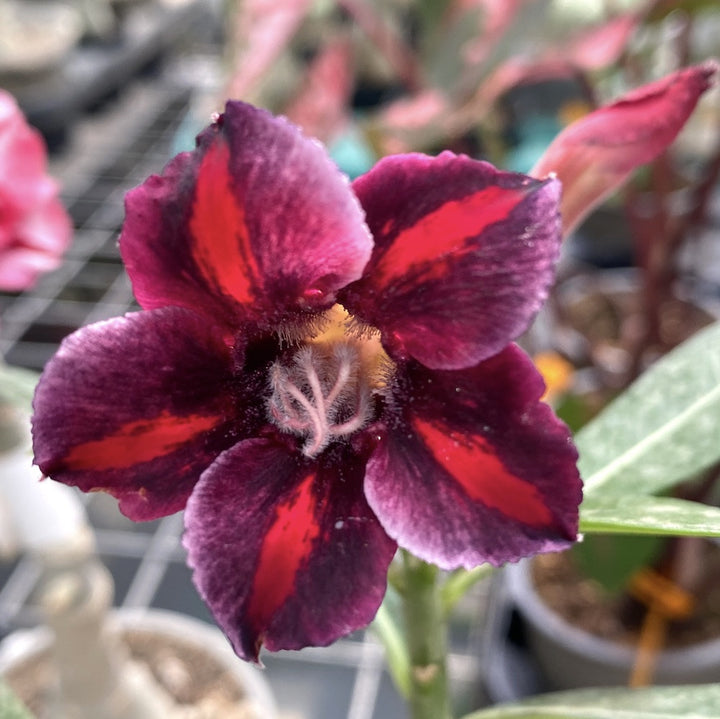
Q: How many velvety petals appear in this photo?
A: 5